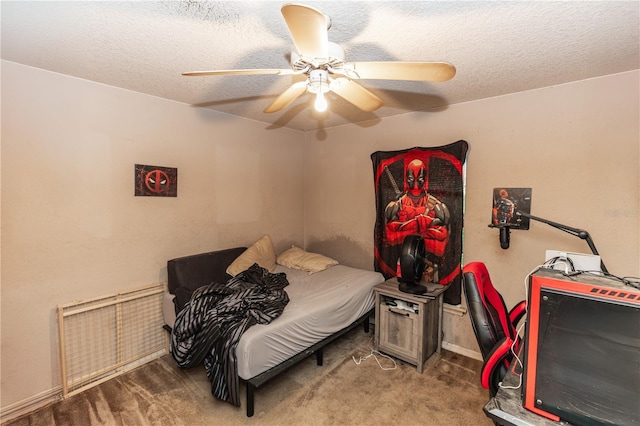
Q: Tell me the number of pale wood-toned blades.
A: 5